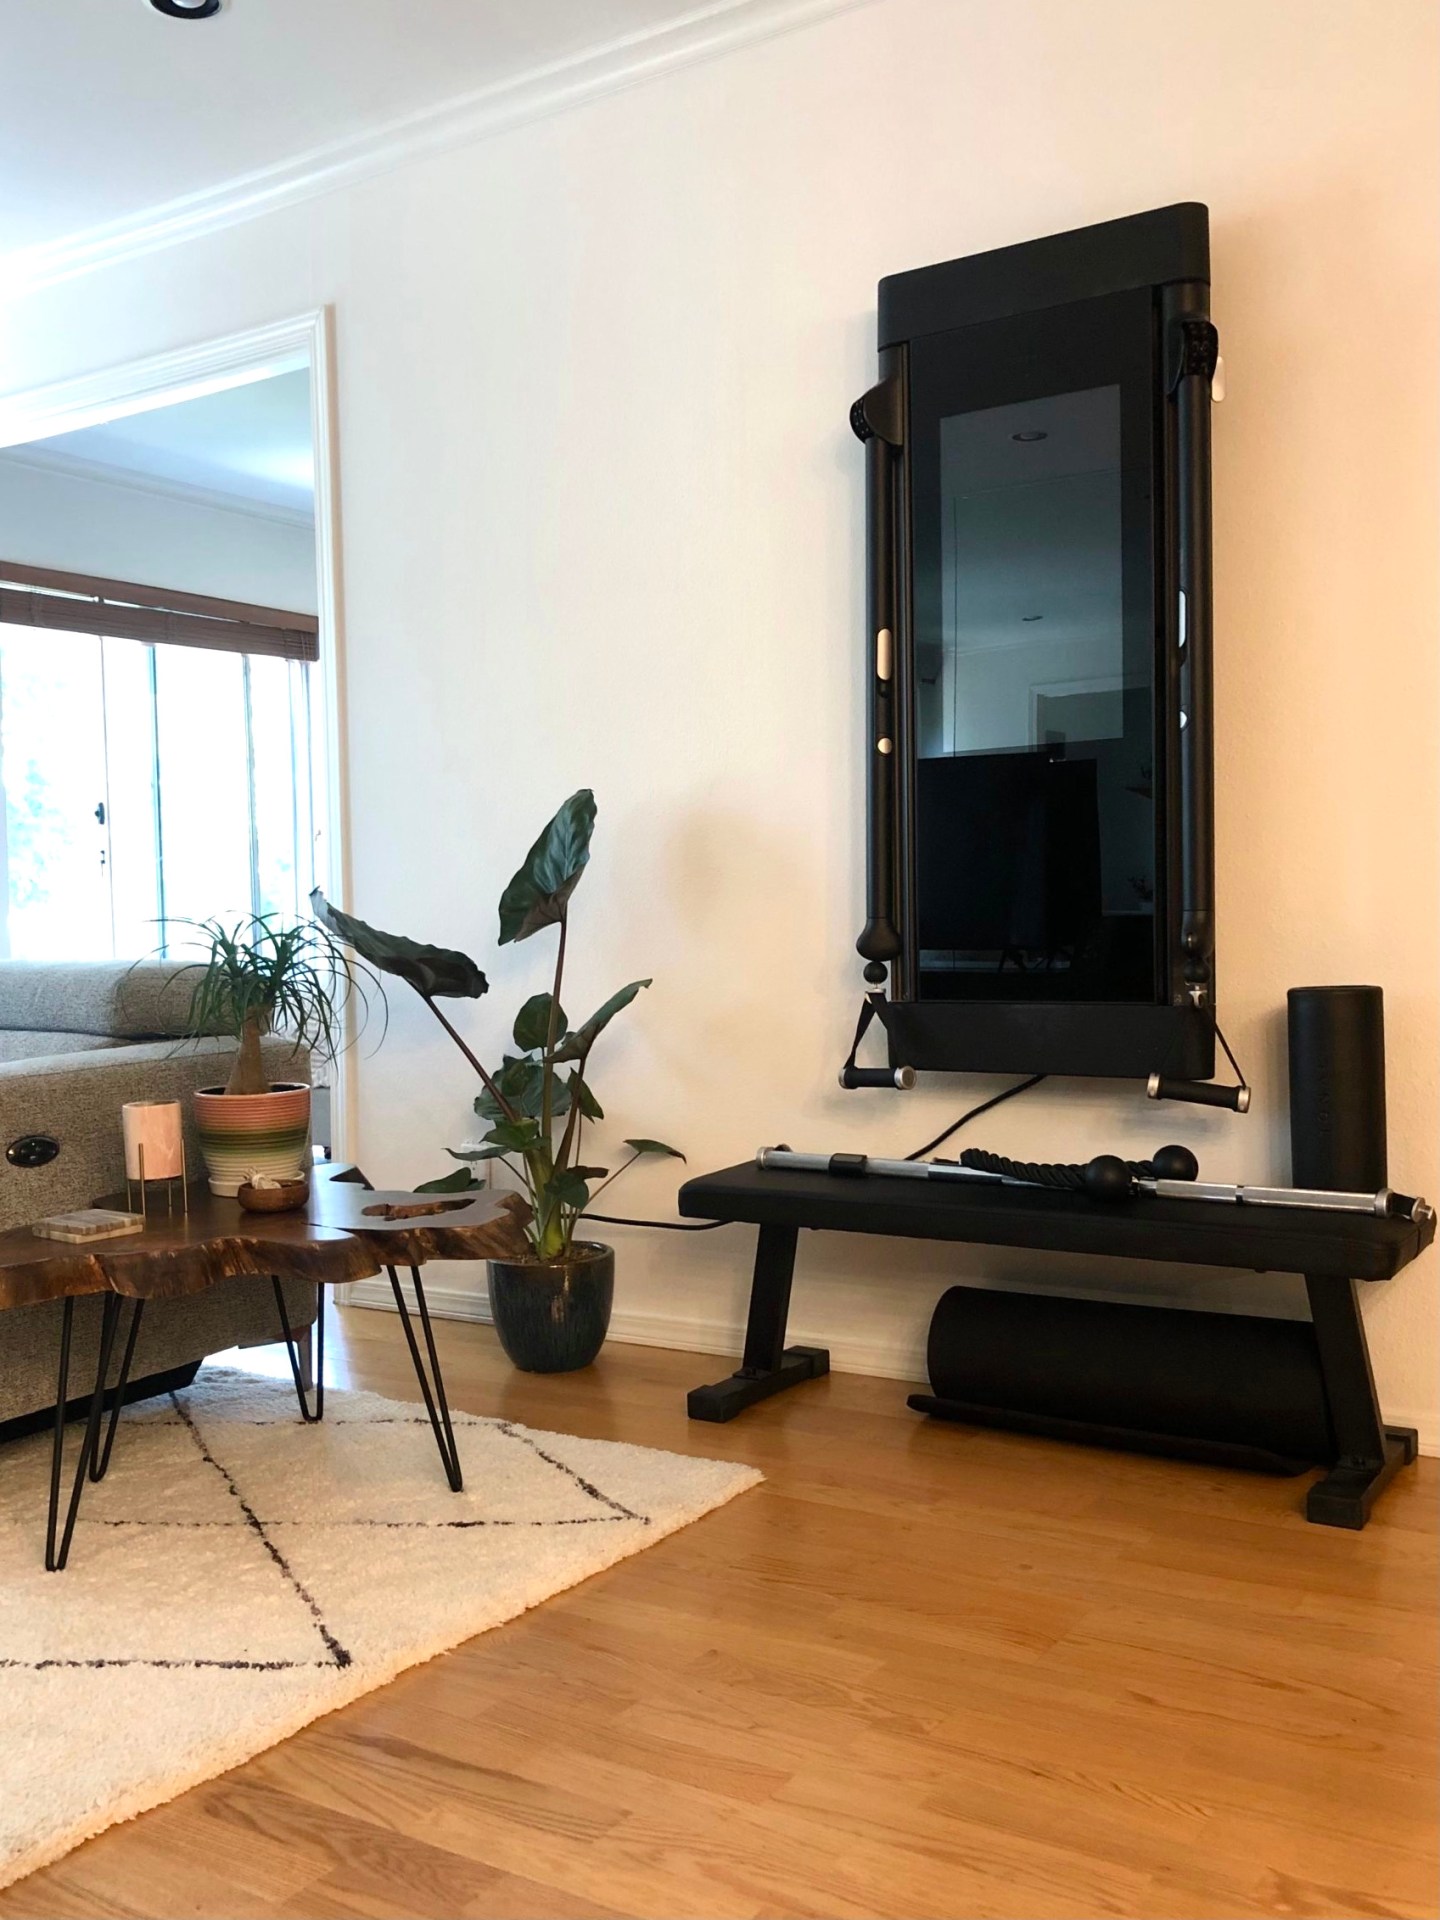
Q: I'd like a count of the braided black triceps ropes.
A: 1